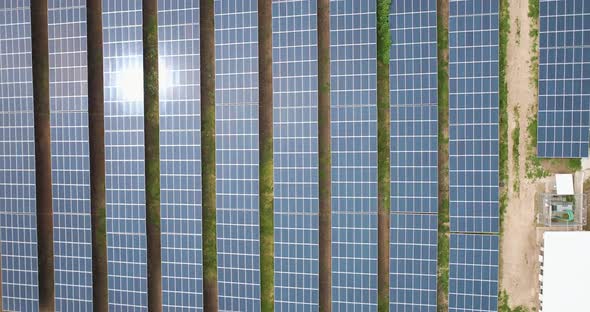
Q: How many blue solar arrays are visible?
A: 10